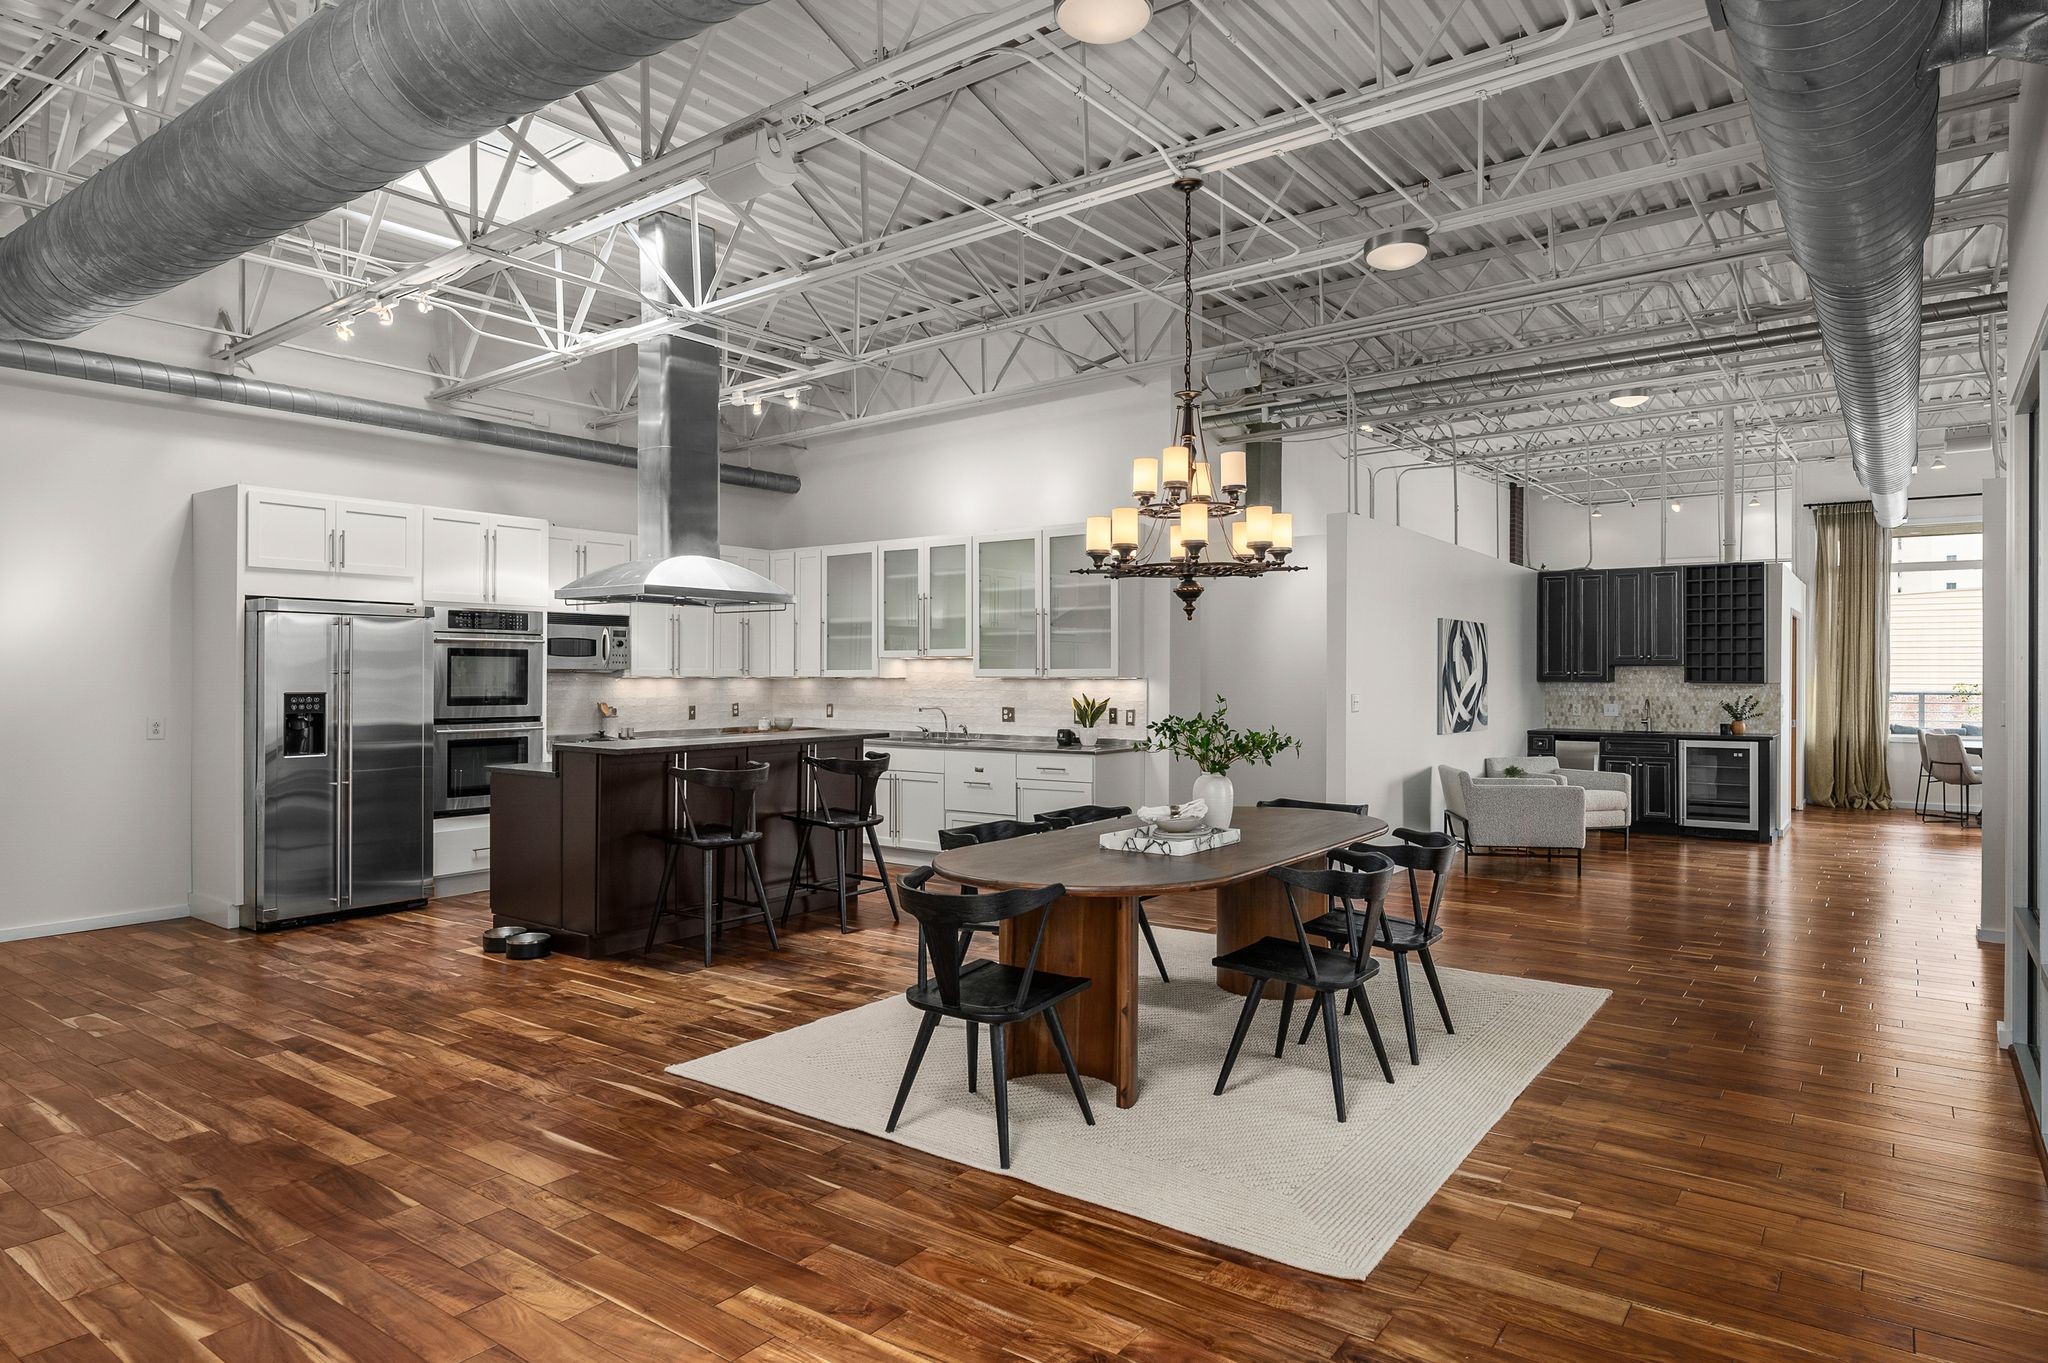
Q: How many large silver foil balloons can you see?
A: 0